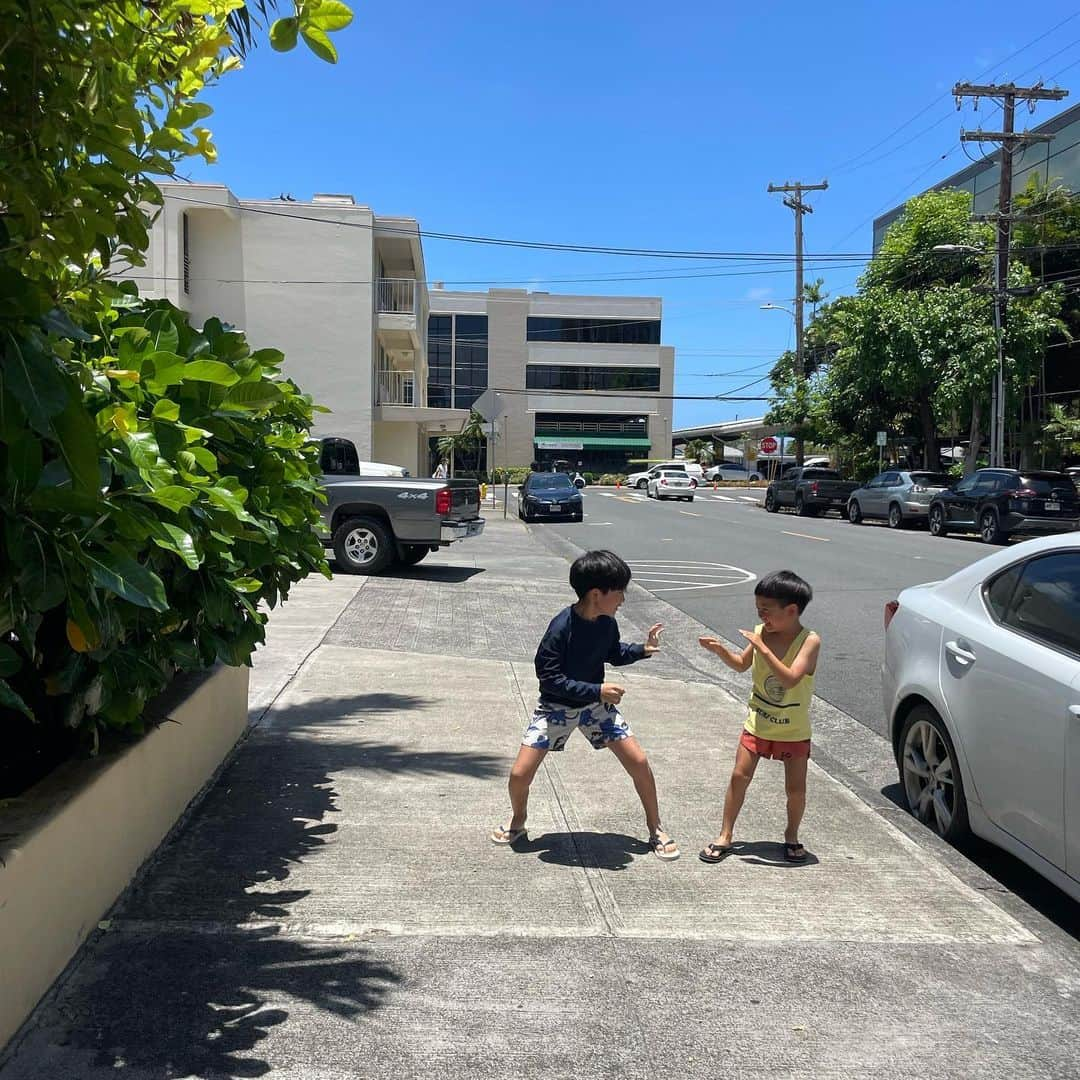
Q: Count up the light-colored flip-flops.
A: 2